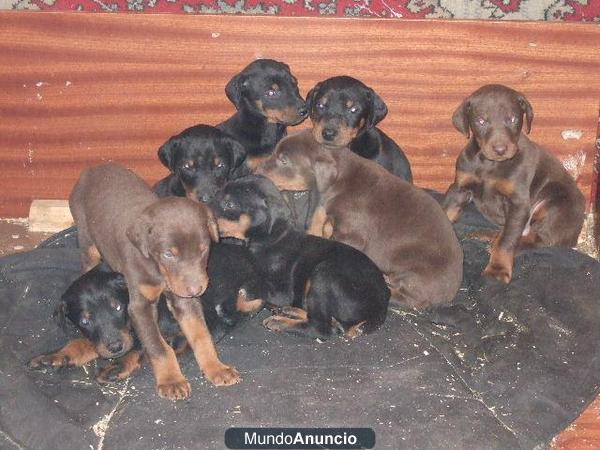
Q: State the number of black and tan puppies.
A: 5